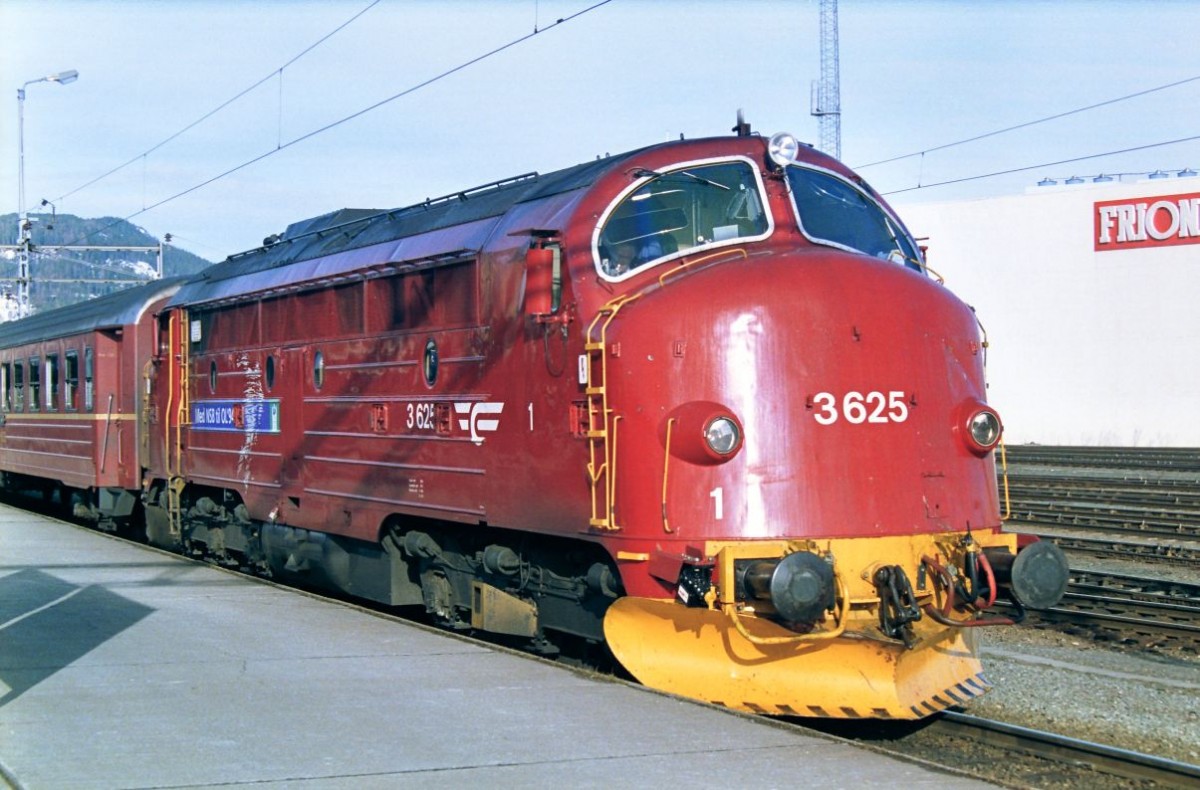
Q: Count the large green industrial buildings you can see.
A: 0